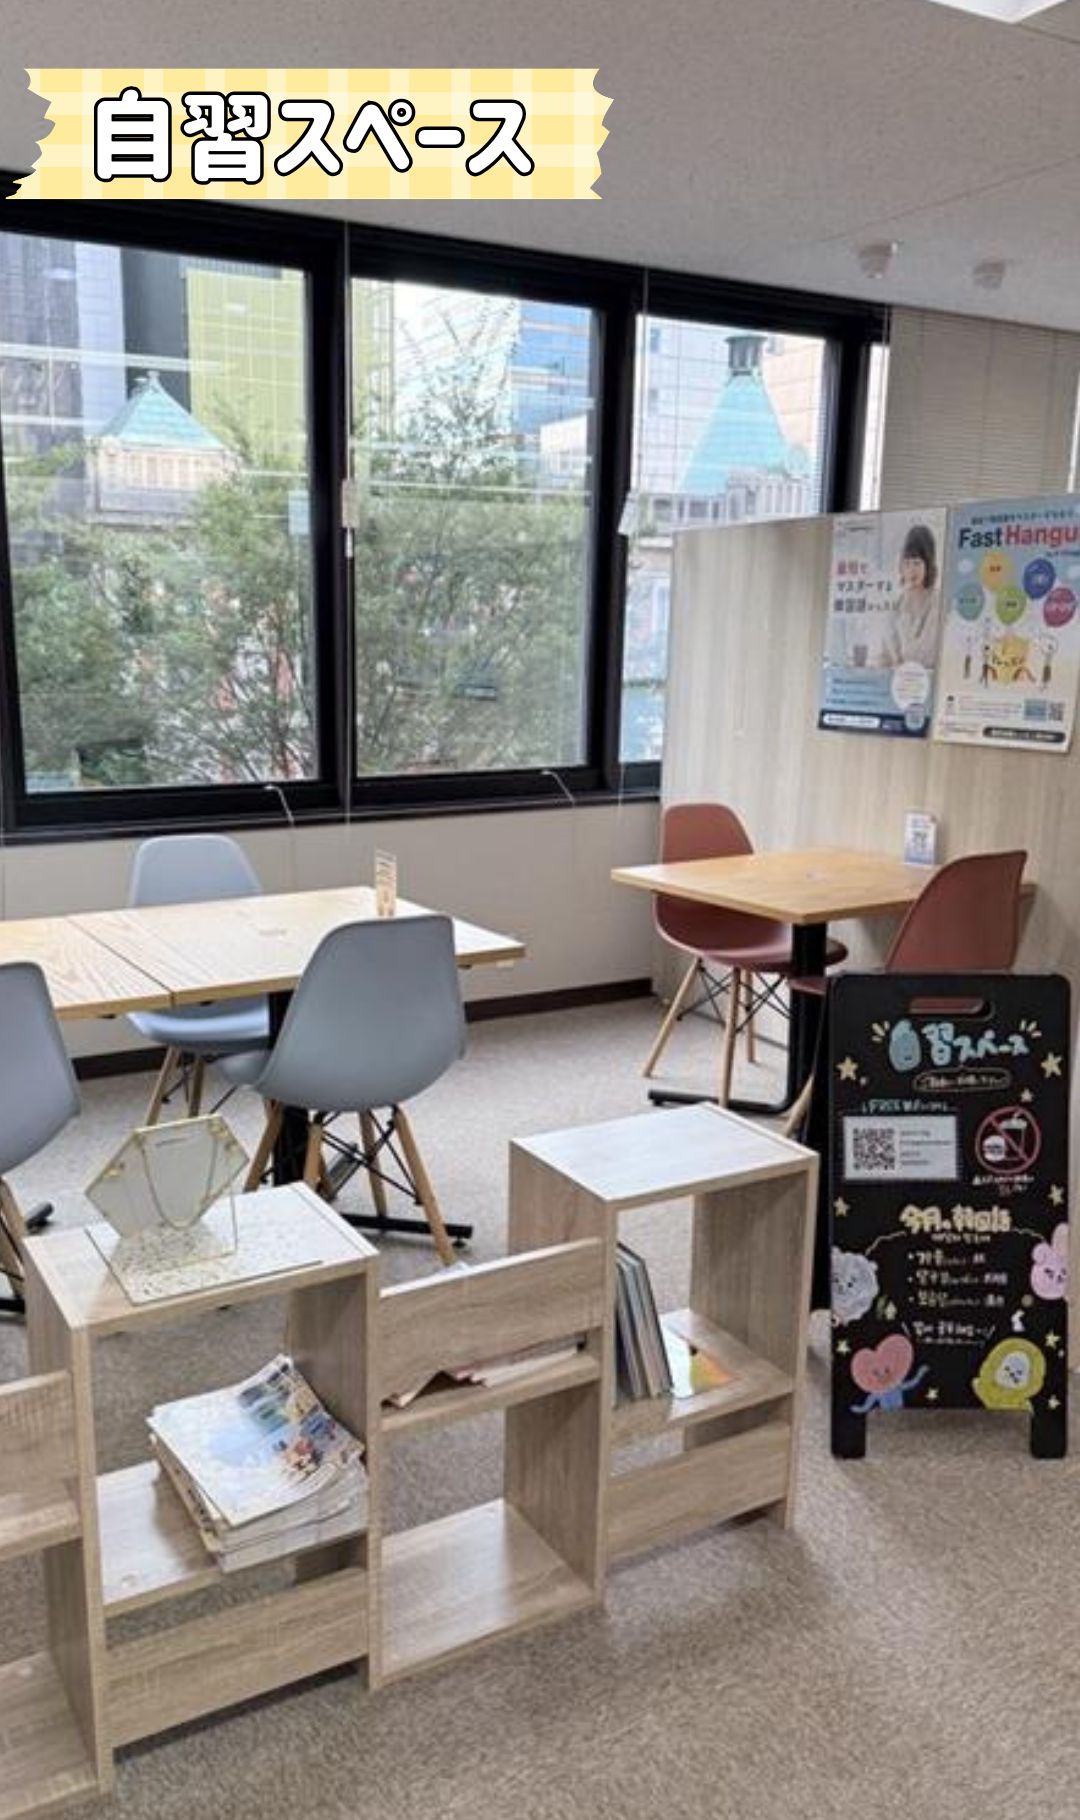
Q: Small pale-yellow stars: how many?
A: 9